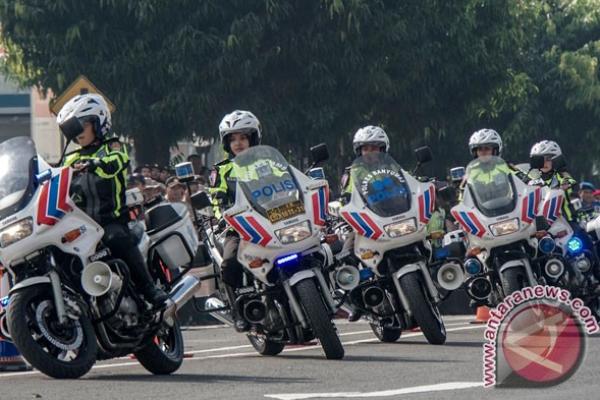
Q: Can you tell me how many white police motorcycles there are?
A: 5